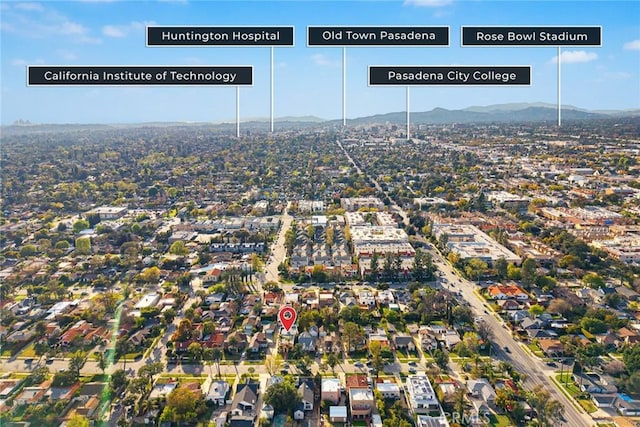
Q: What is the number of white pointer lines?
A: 5